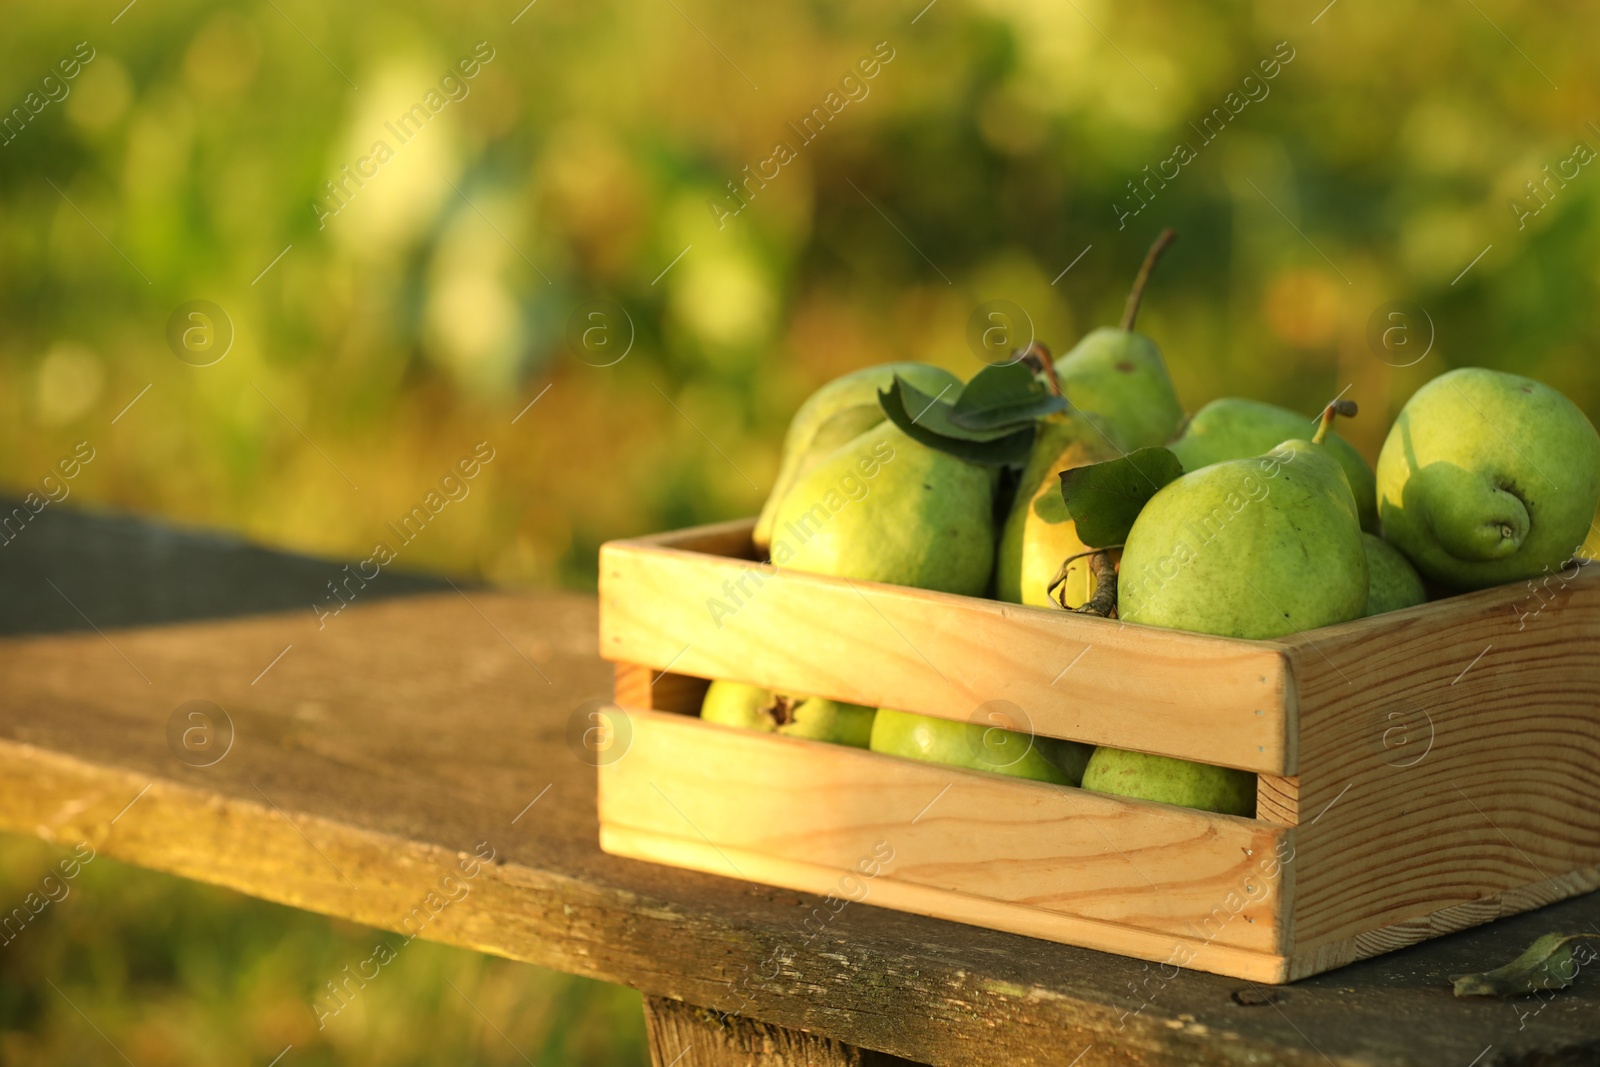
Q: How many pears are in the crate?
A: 11